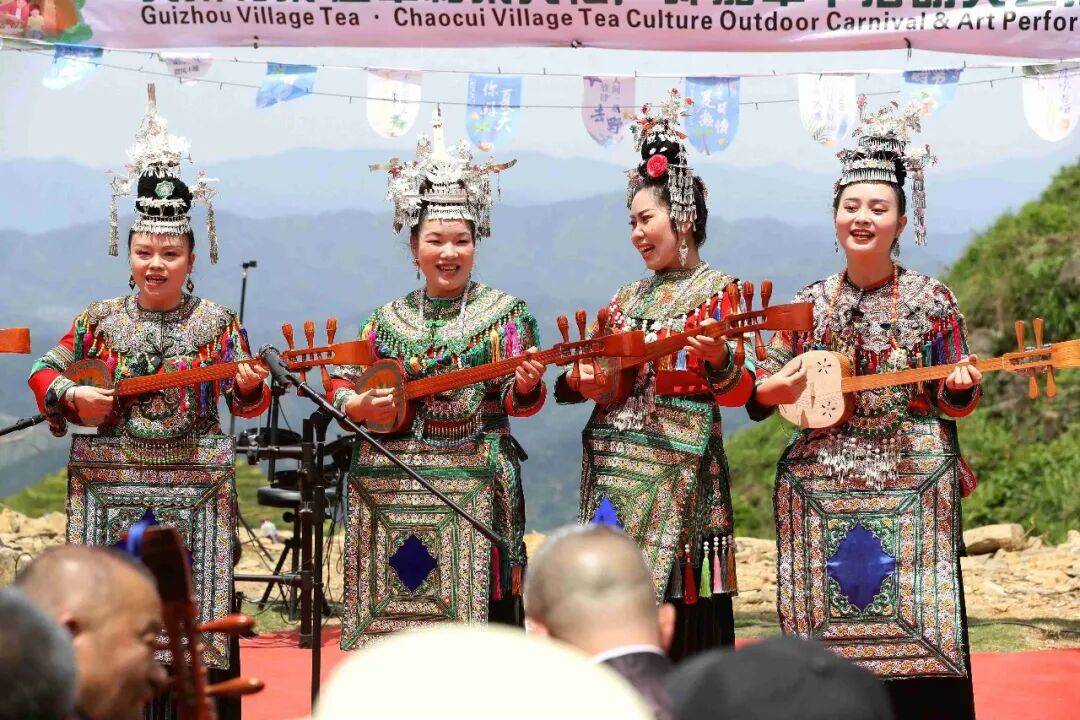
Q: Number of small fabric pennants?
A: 10